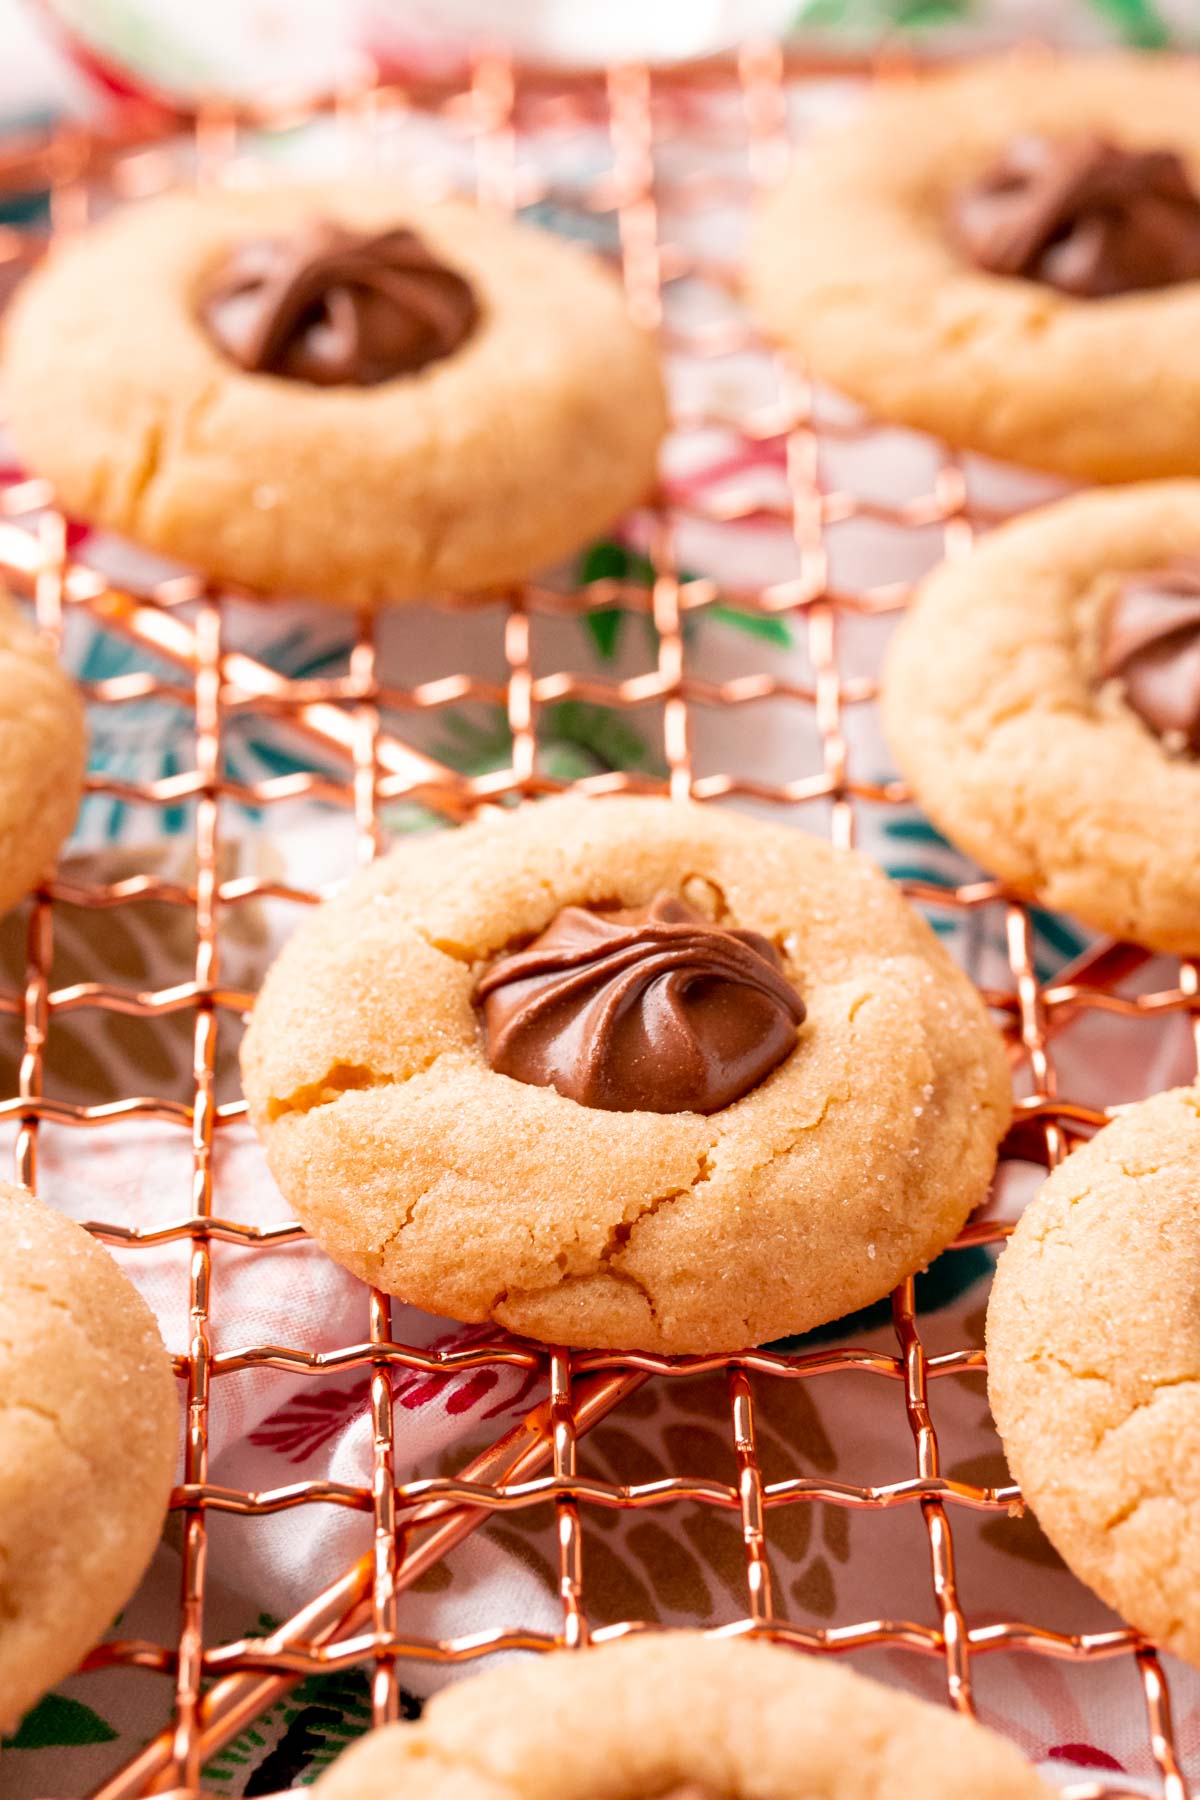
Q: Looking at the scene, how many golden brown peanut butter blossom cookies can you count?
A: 8